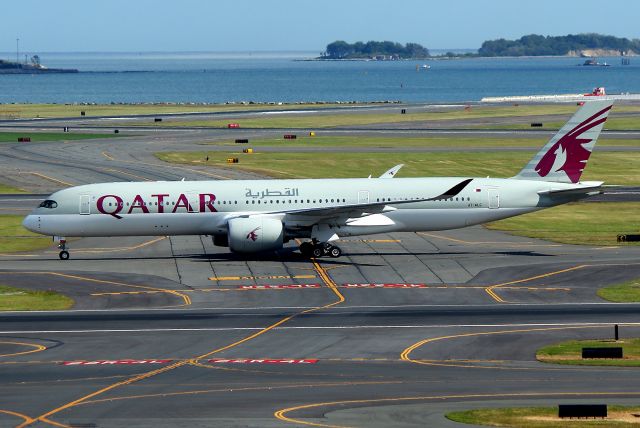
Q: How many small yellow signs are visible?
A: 3